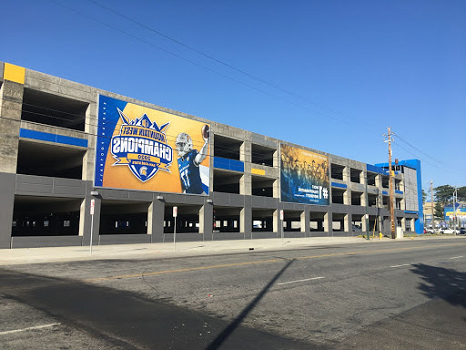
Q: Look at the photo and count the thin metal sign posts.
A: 3